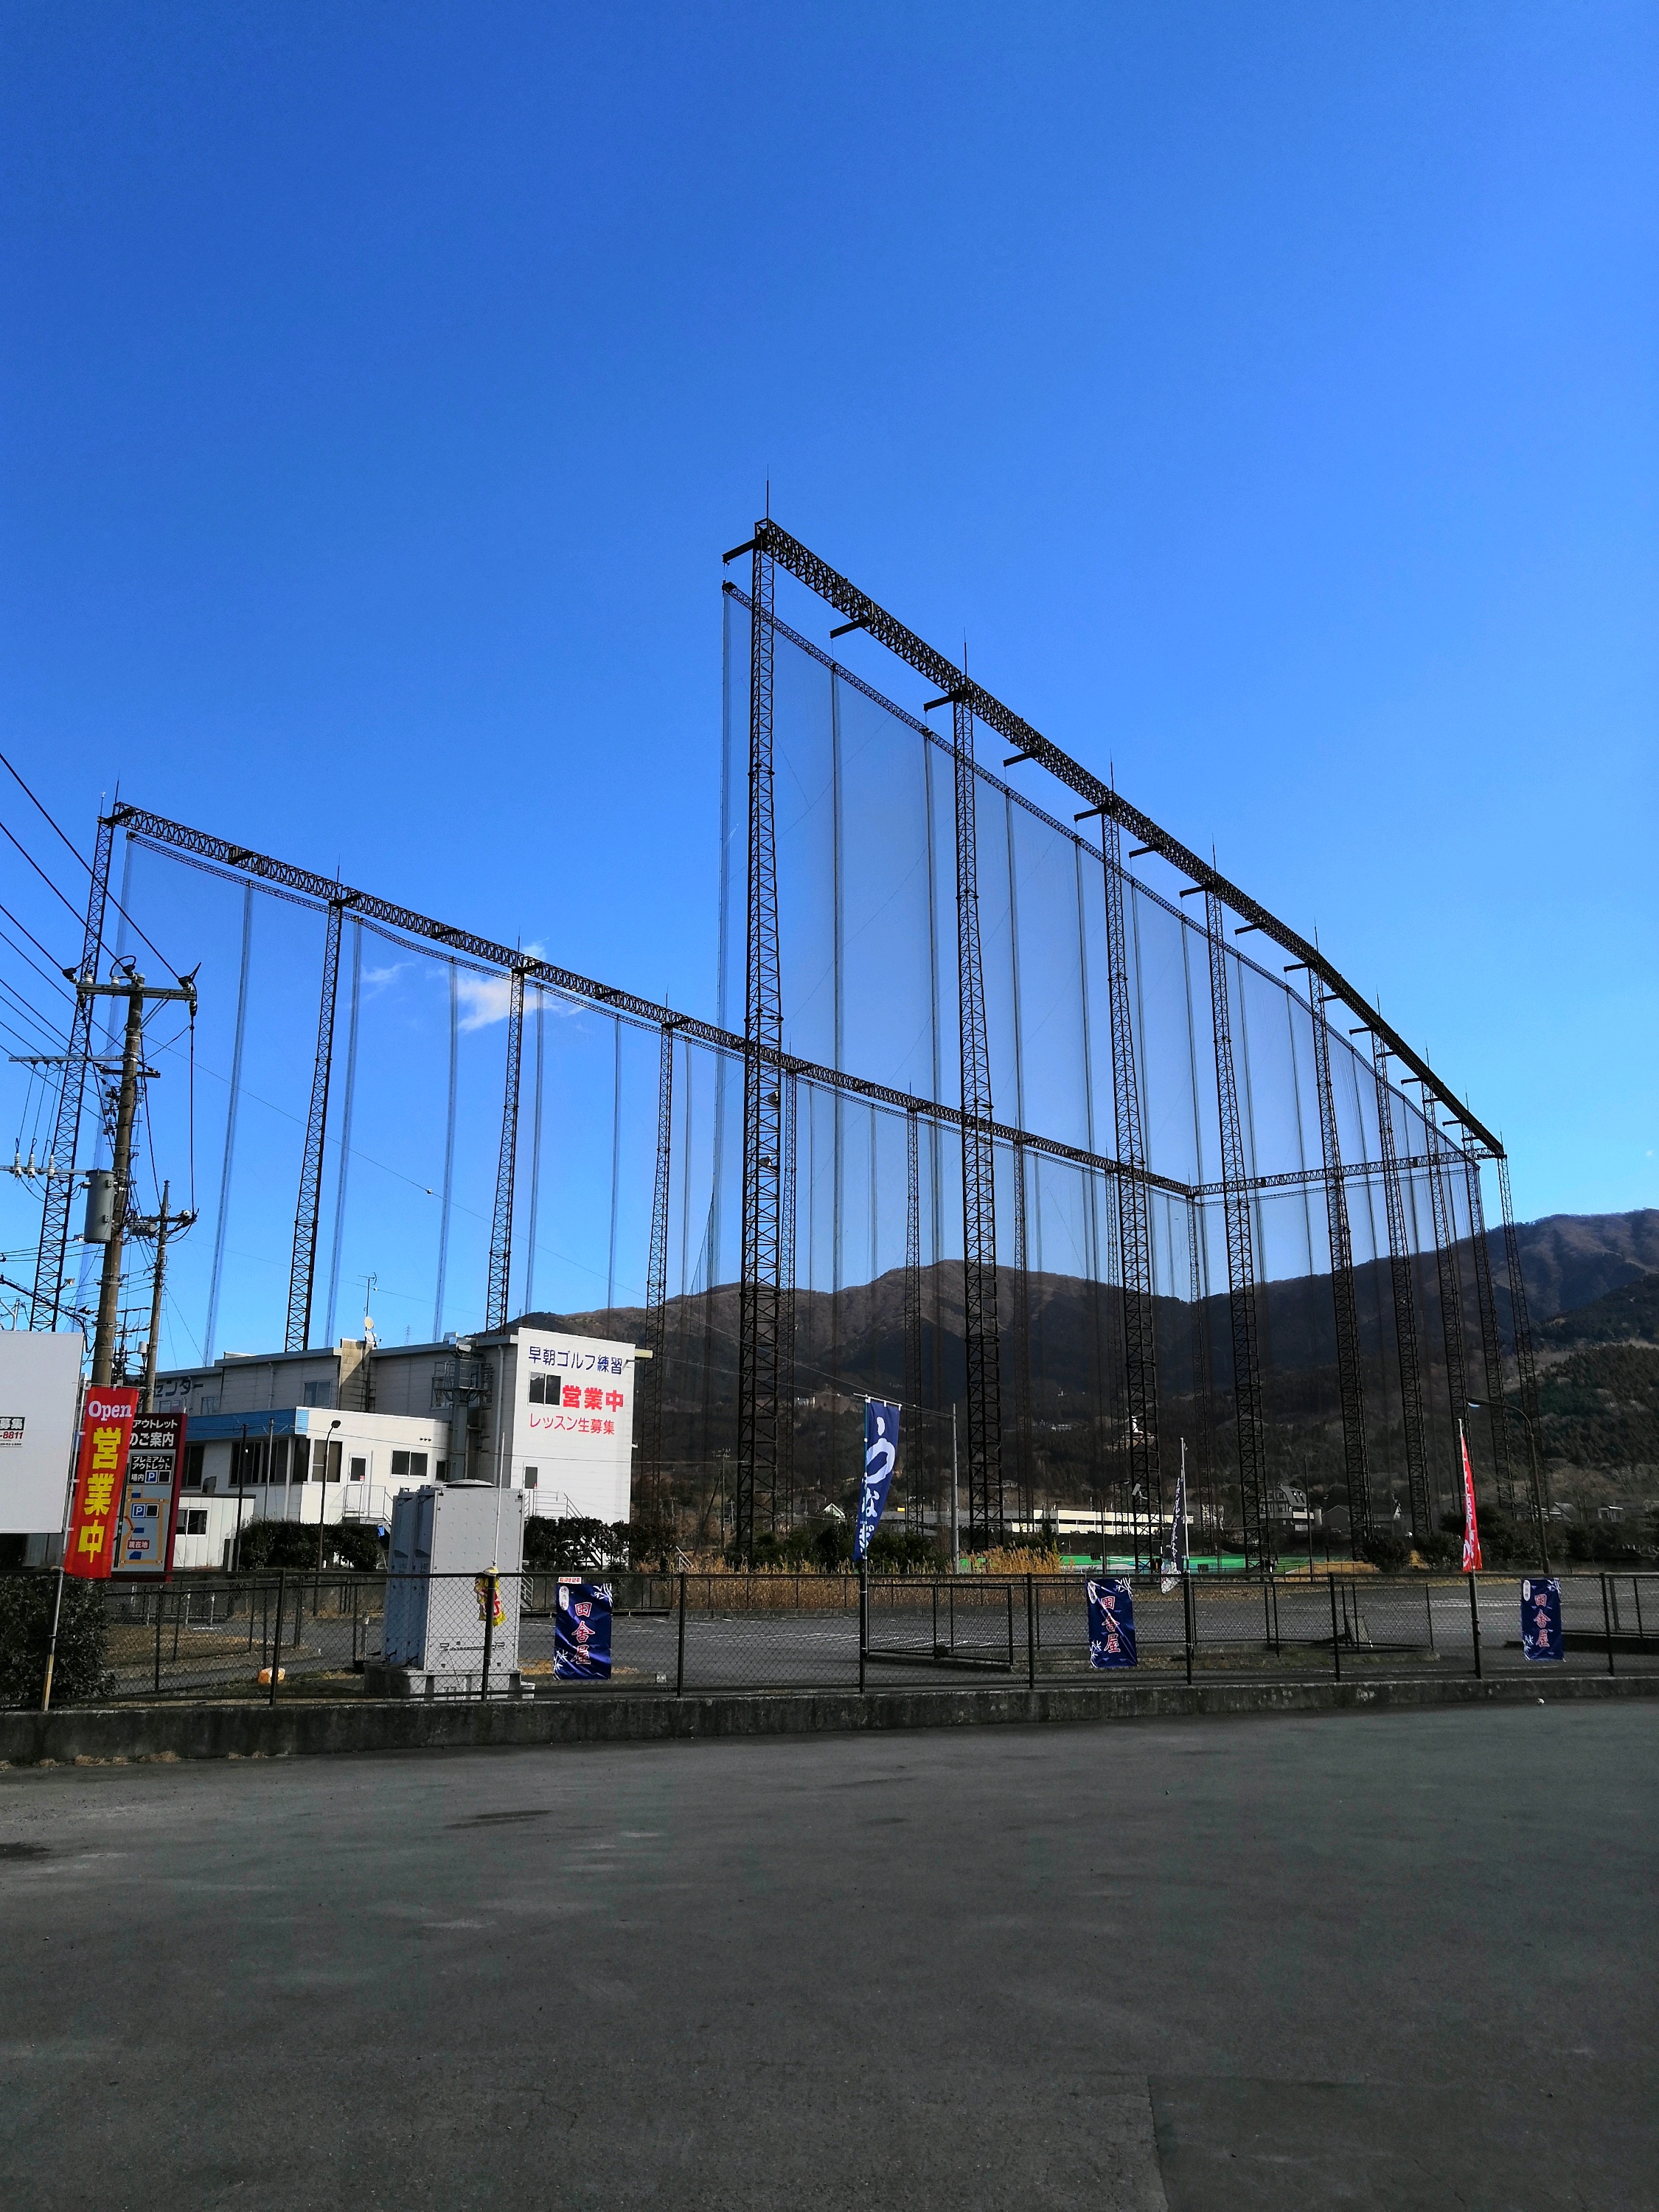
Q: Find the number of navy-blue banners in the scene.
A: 4